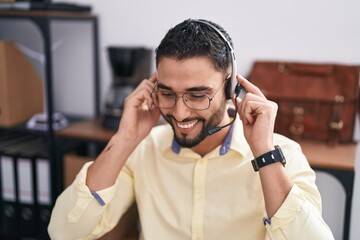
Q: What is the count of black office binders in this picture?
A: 3